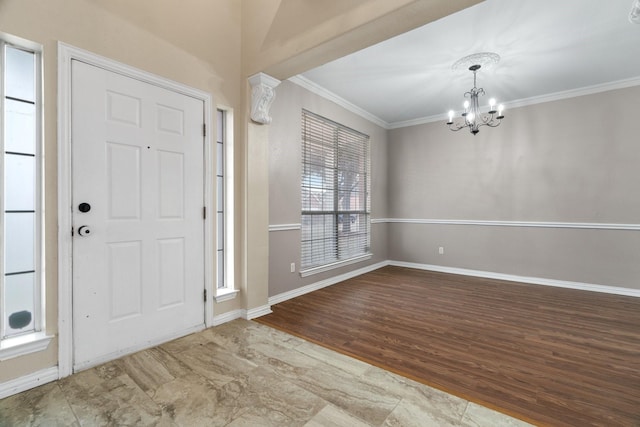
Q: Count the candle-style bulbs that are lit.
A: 5